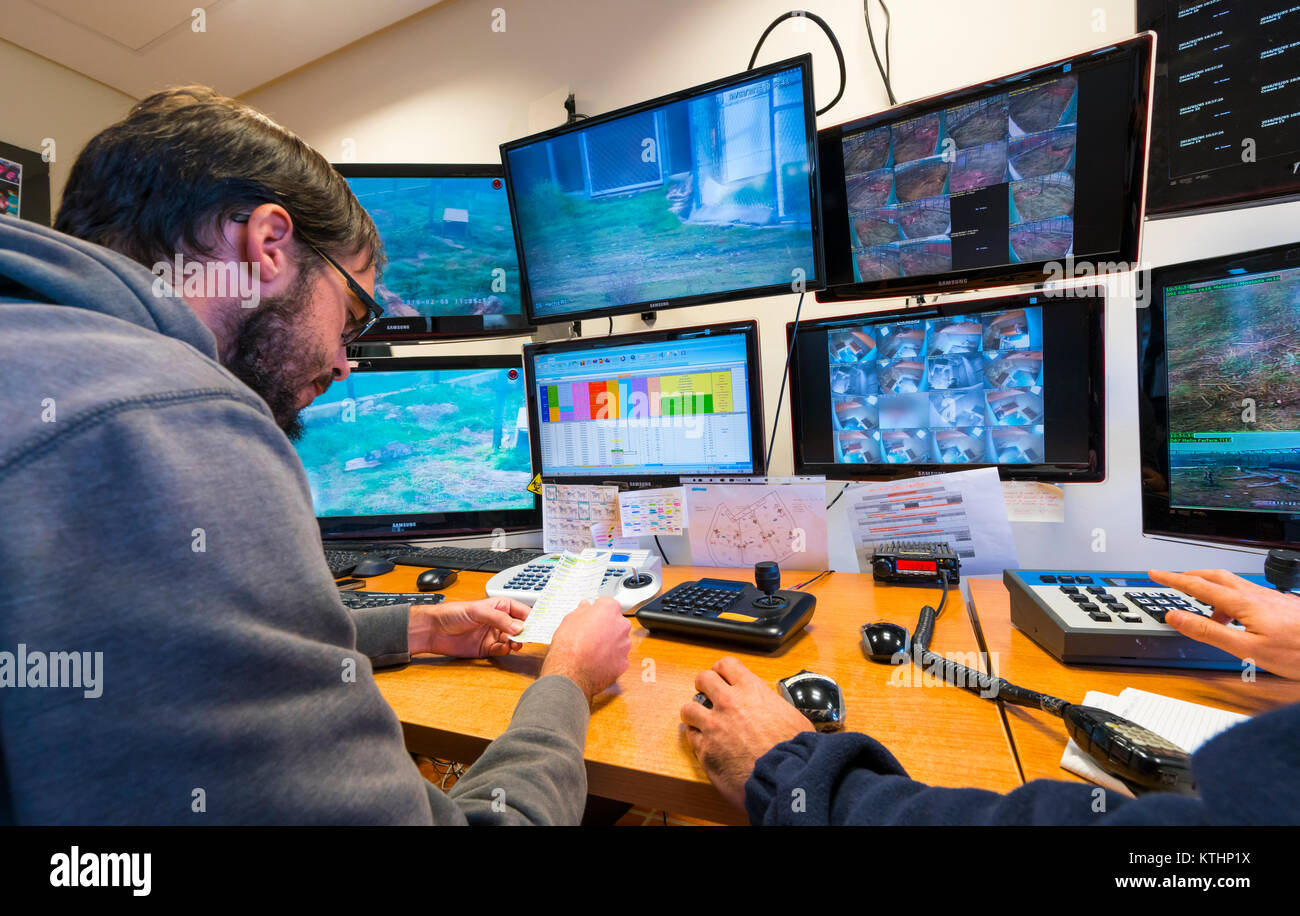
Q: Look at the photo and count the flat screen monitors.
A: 8